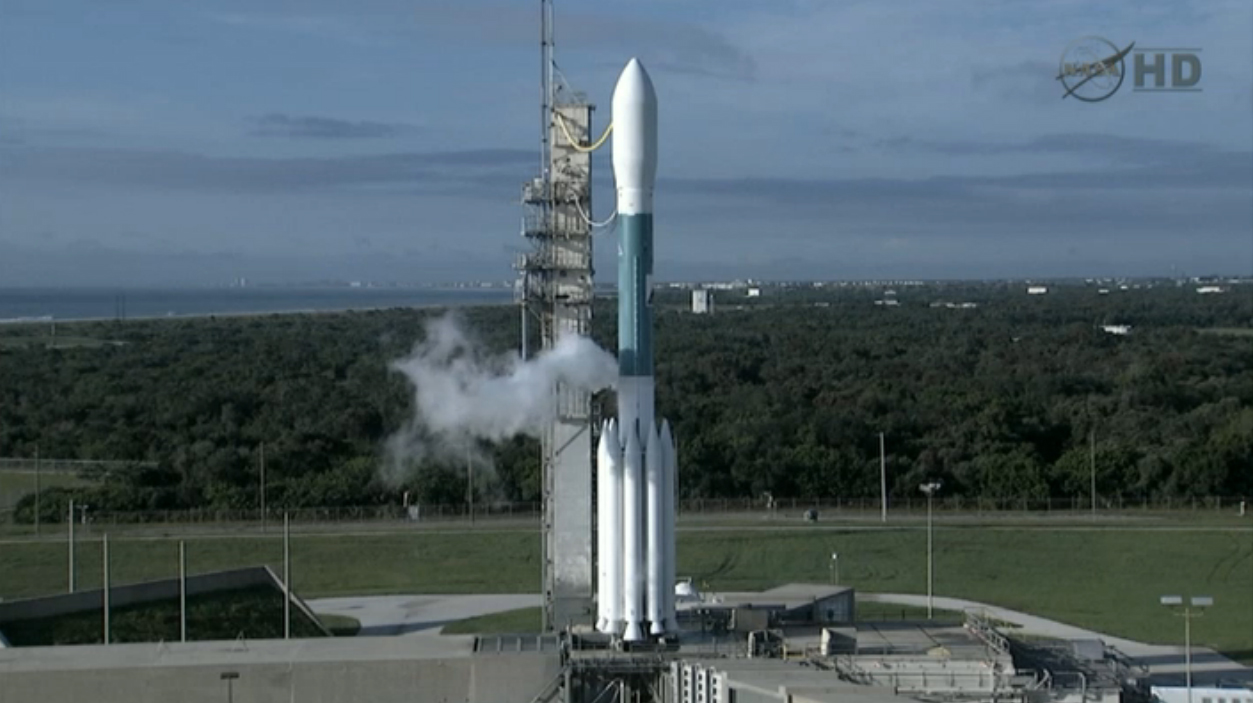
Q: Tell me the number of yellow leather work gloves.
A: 0